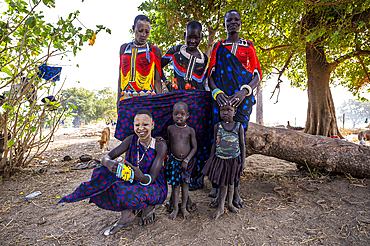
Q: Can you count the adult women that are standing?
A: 3